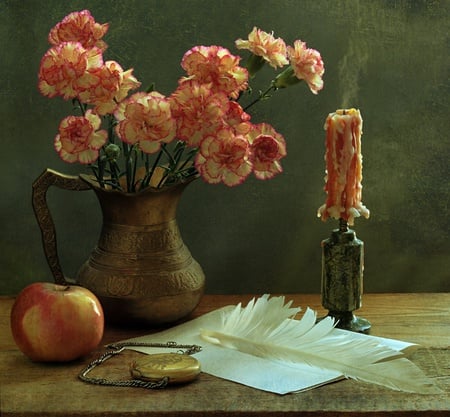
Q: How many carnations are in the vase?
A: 12